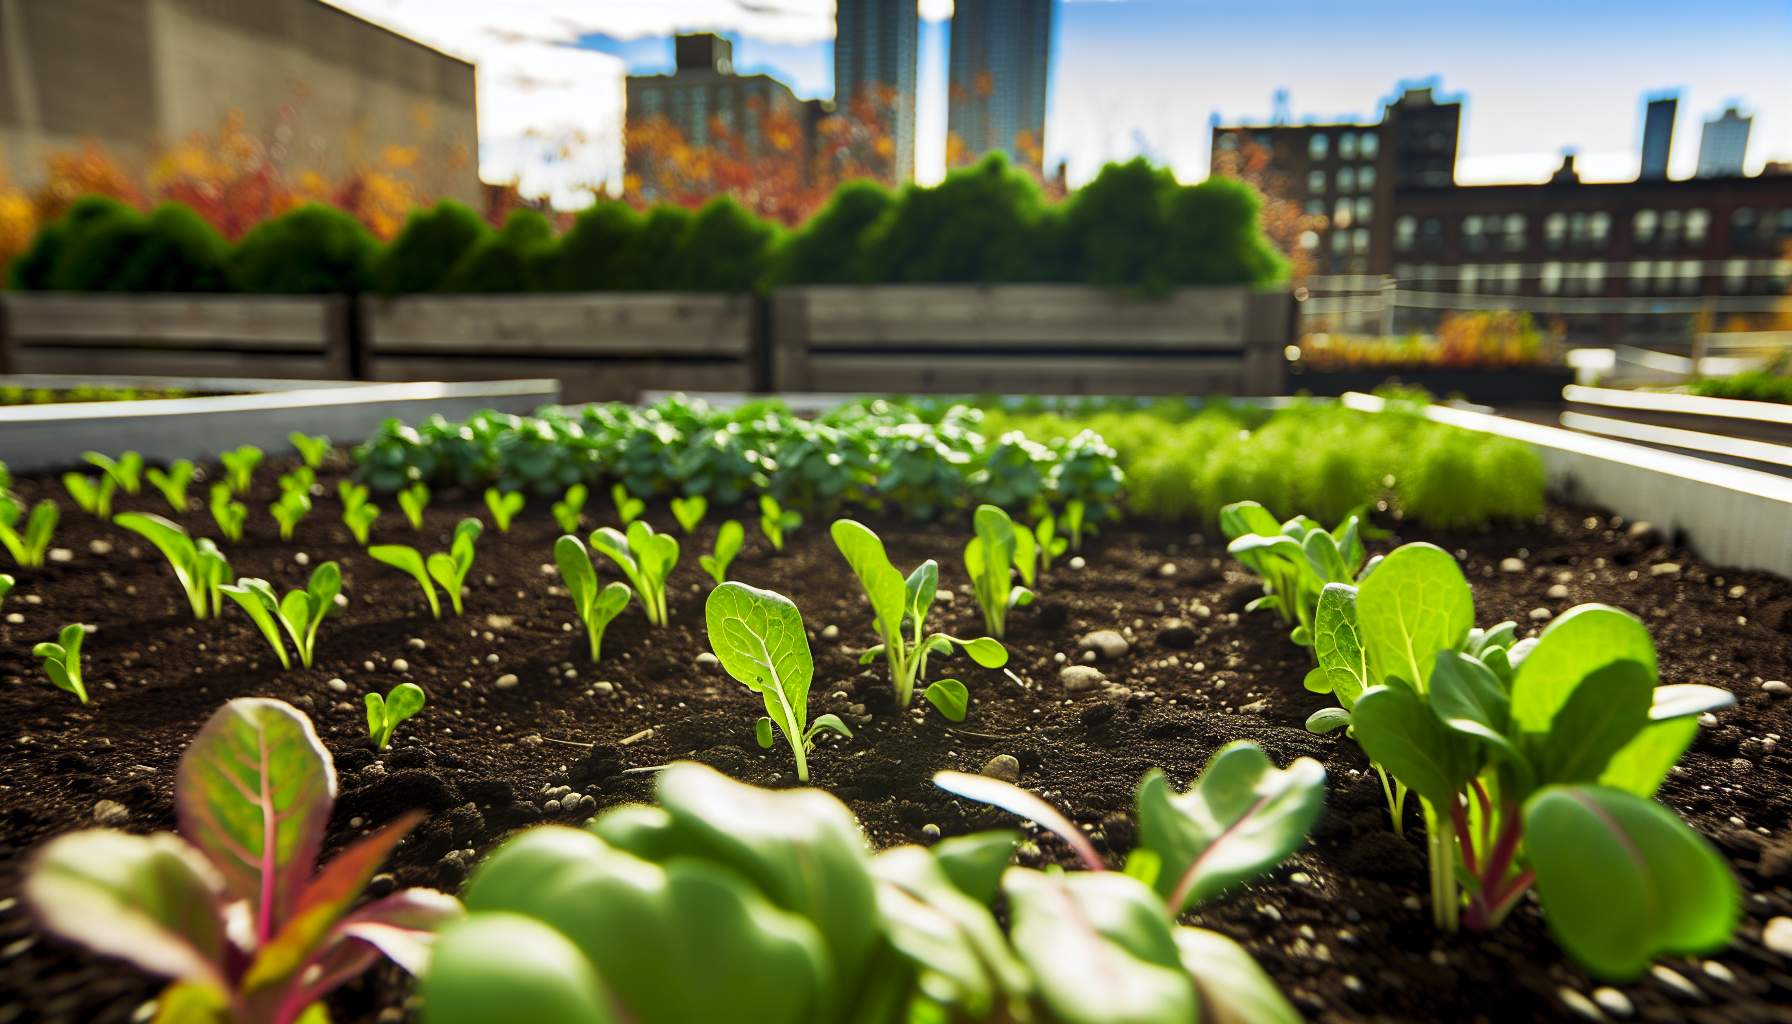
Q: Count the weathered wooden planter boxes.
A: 3